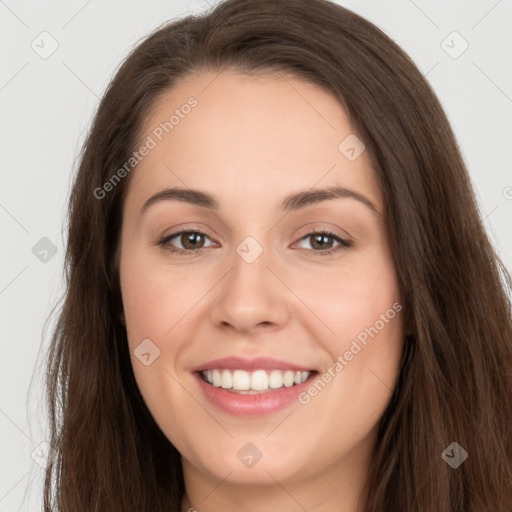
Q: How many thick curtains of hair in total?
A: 2